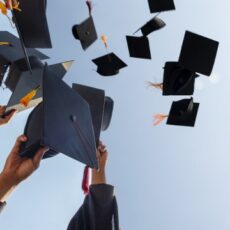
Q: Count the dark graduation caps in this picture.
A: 13